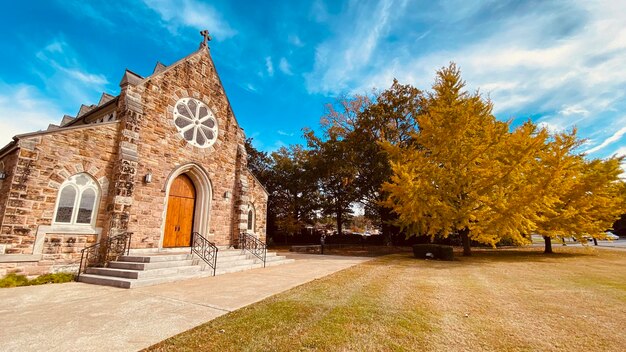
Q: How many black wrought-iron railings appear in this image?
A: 3